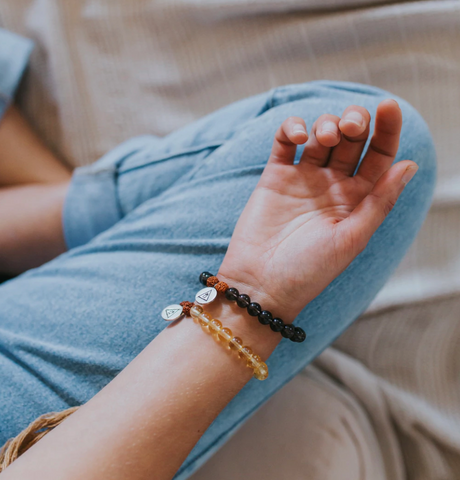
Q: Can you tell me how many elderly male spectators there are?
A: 0